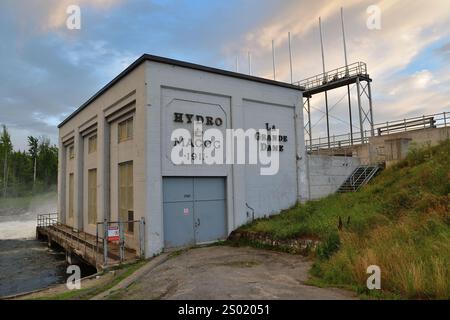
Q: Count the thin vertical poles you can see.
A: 6